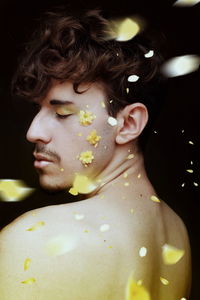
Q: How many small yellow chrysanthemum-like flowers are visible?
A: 3